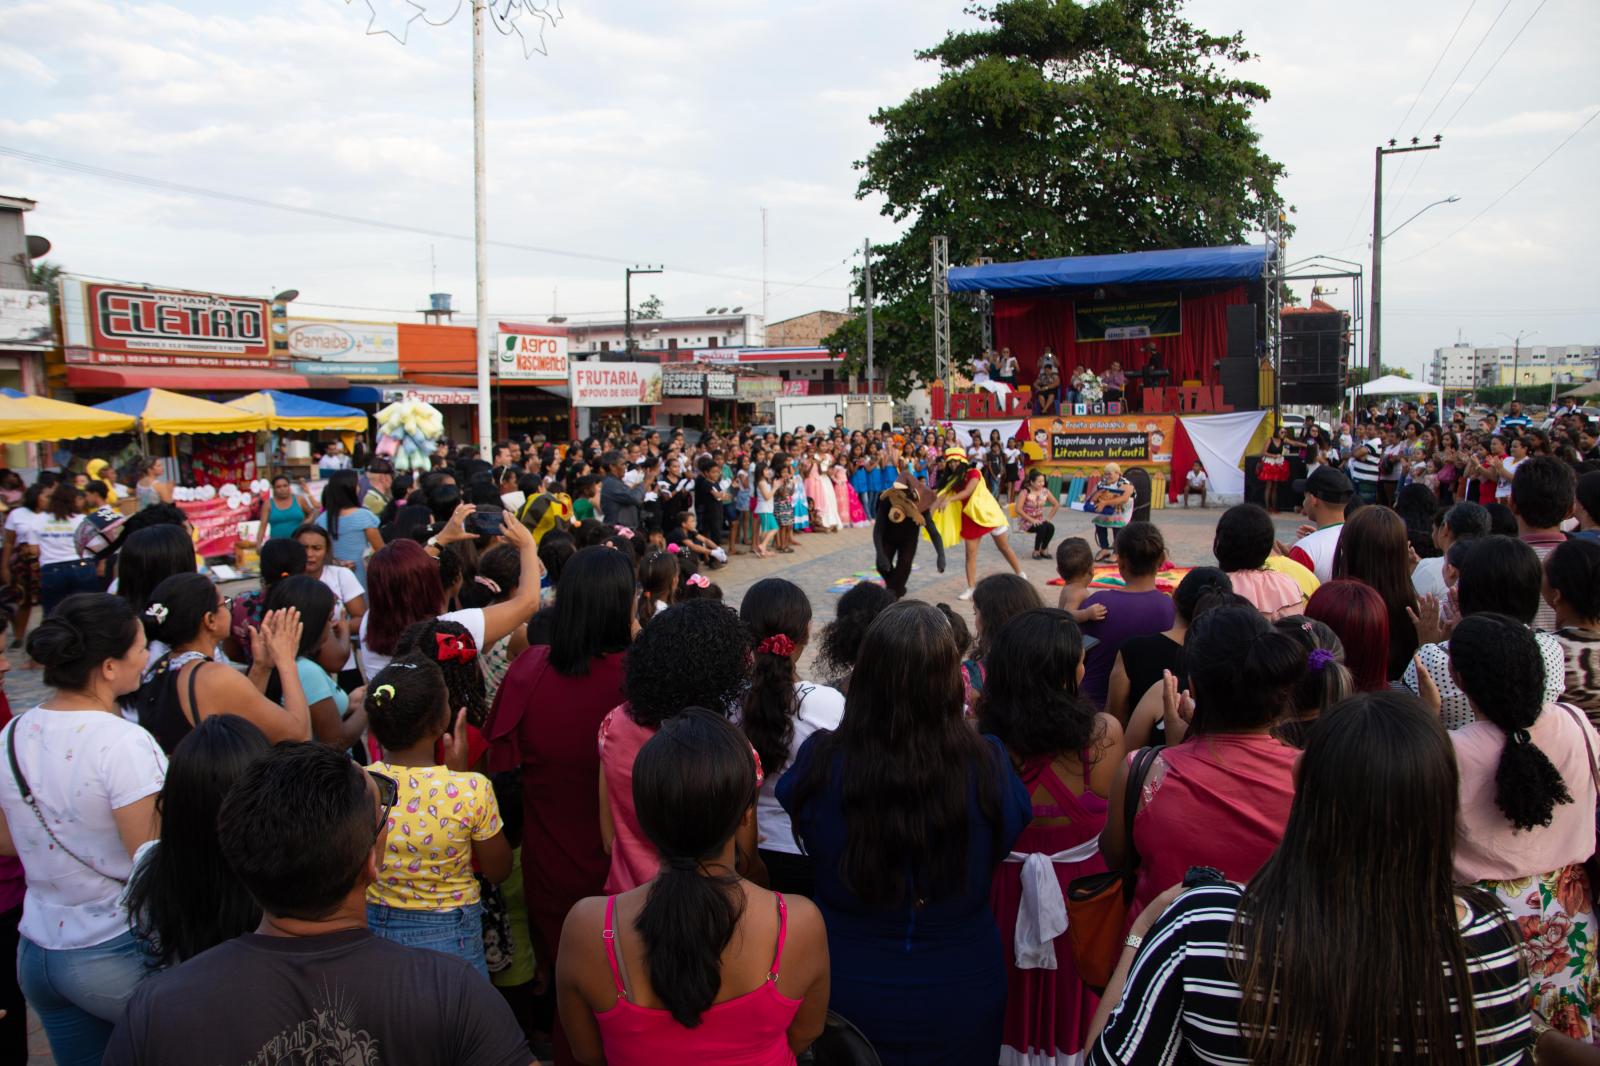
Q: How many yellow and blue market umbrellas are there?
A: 3